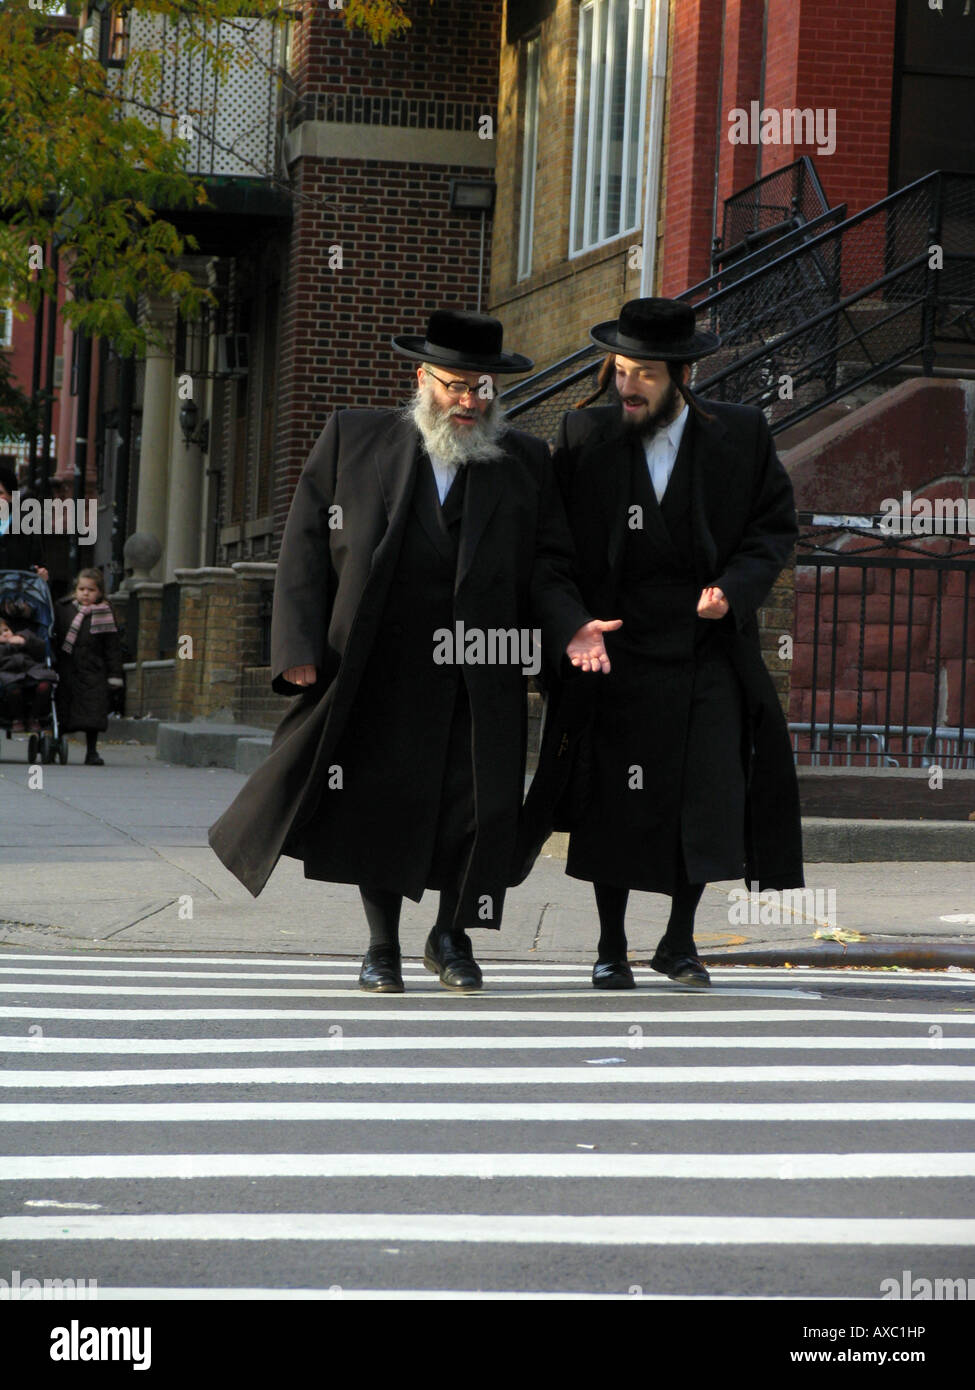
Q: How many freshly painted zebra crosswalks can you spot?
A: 1